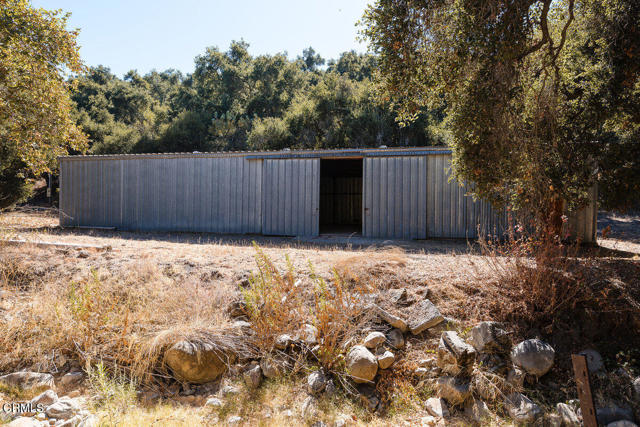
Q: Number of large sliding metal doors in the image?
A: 2